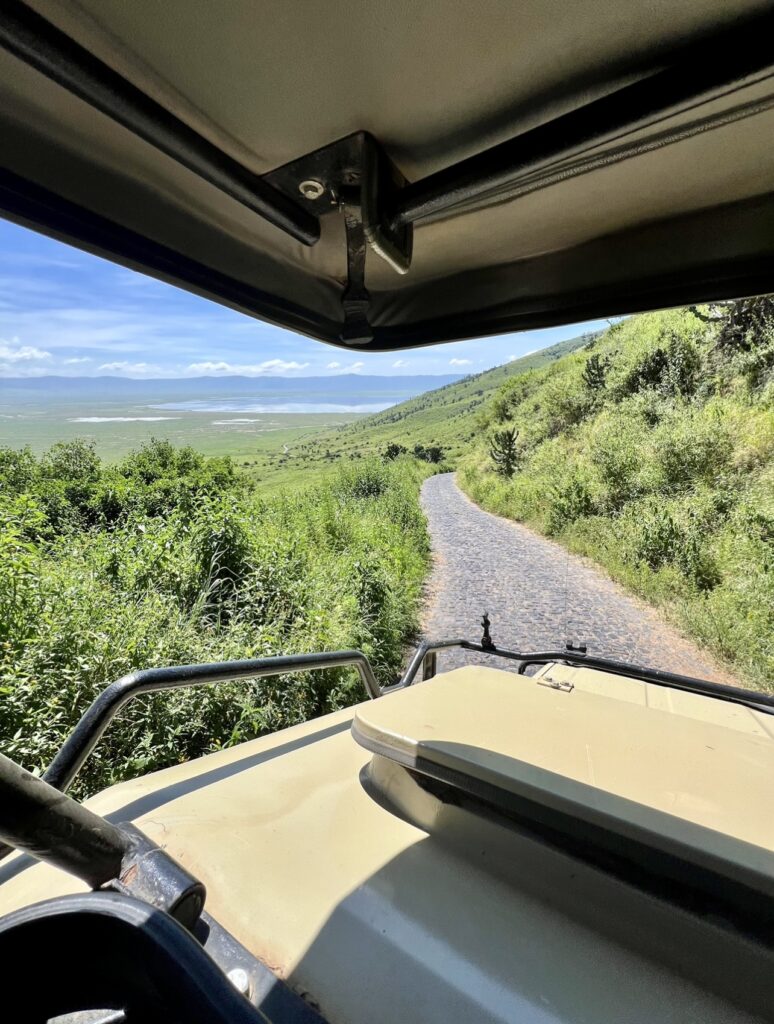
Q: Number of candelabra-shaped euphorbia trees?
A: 2